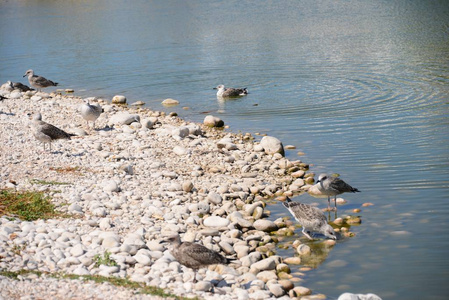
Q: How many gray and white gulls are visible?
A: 8